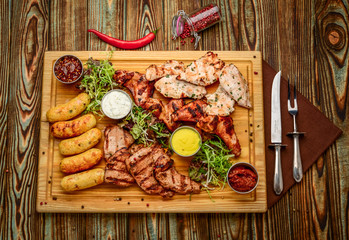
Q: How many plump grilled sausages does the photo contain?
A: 5